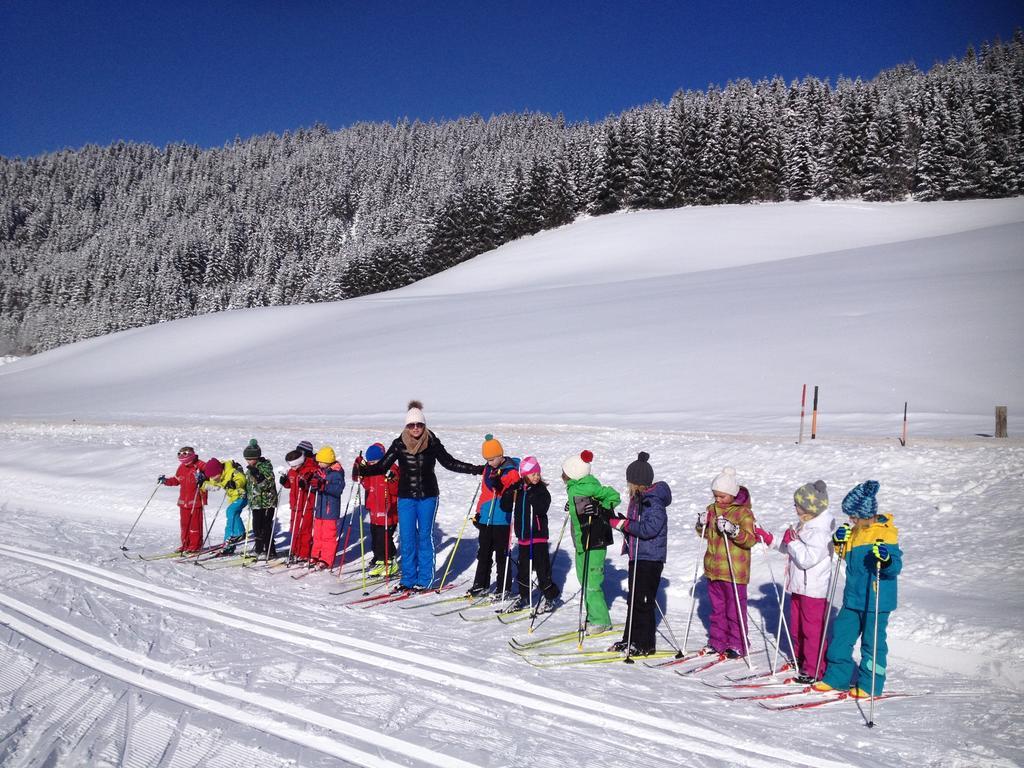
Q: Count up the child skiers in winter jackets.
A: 14